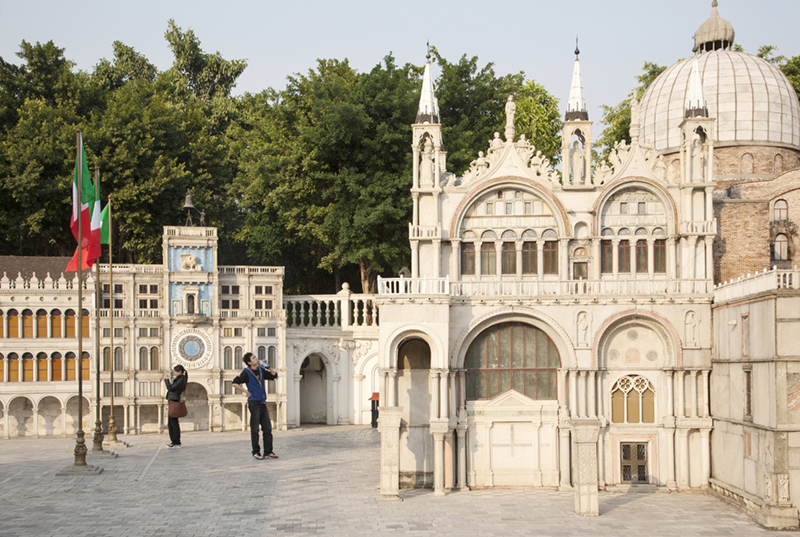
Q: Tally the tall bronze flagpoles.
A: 3